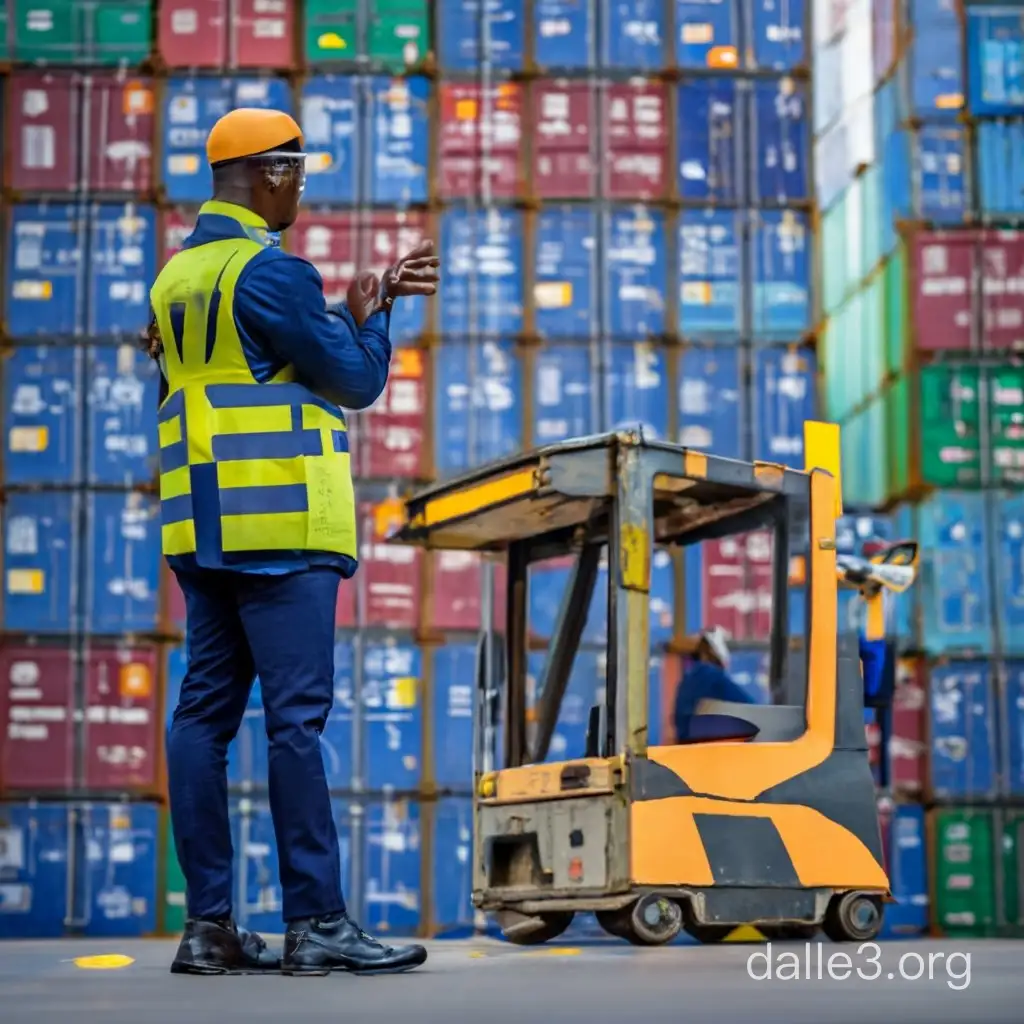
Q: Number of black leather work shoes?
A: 2